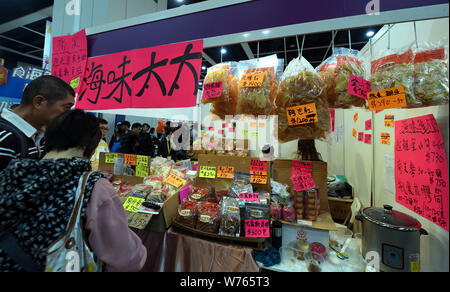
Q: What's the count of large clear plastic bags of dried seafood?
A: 6